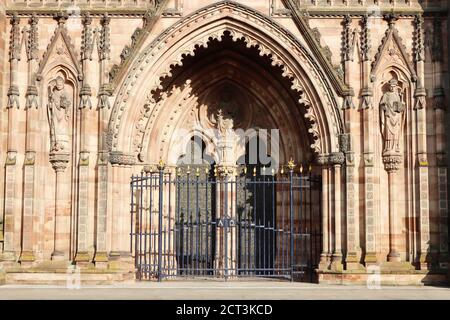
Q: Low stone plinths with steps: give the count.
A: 2